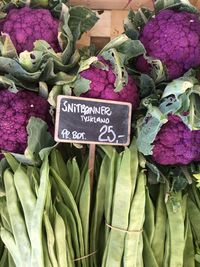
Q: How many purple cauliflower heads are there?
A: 5